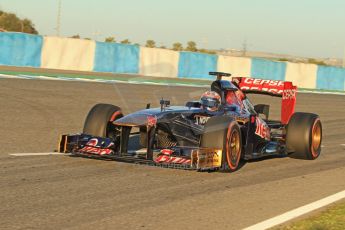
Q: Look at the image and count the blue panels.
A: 5